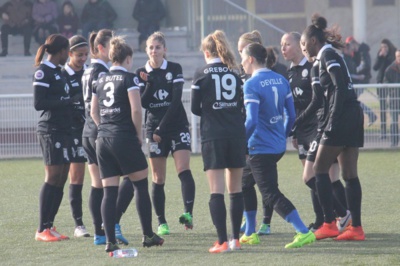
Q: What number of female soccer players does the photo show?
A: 11